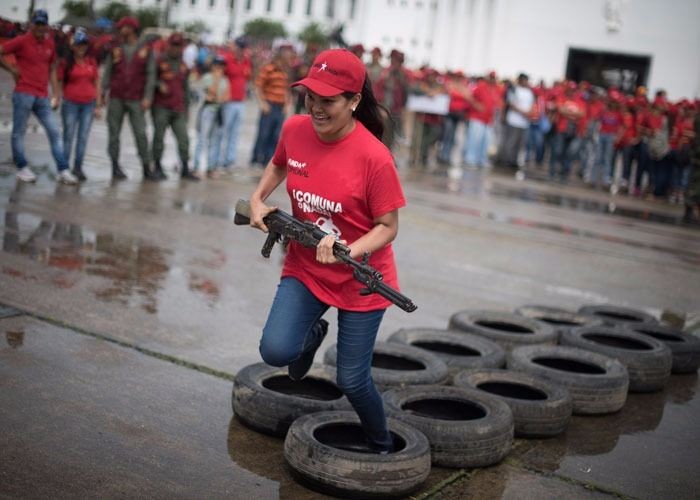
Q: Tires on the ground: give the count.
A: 12